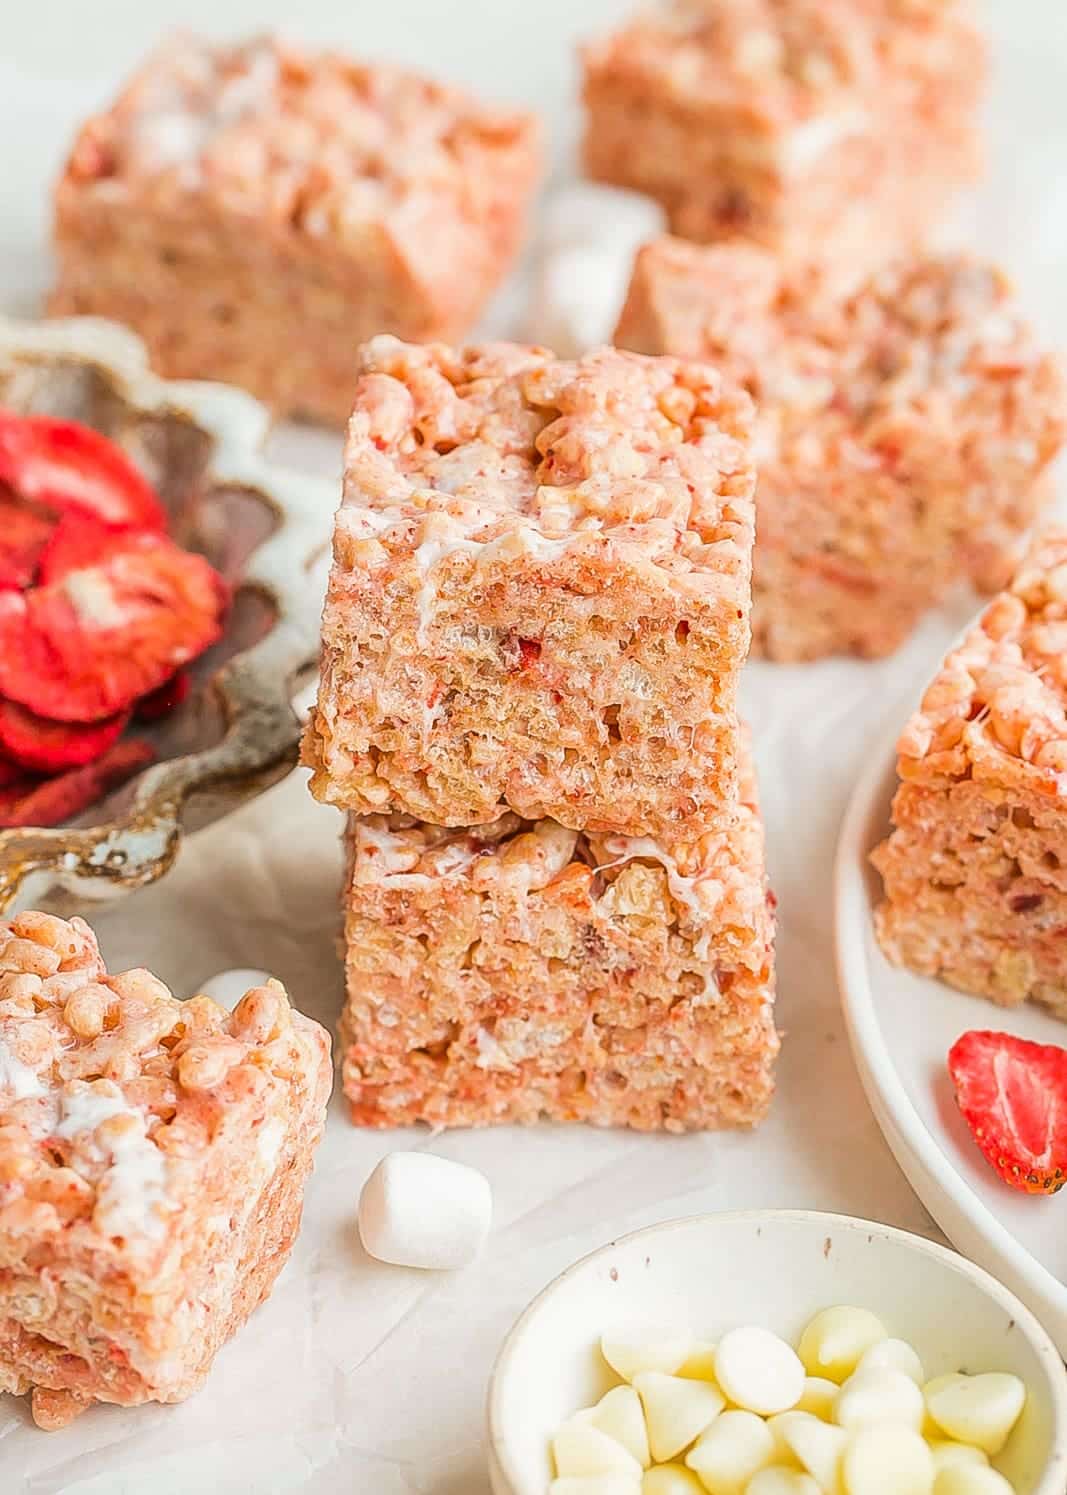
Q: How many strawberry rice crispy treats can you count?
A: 7